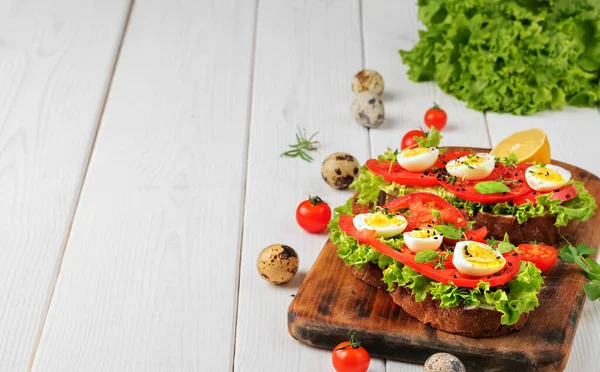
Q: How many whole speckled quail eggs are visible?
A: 5